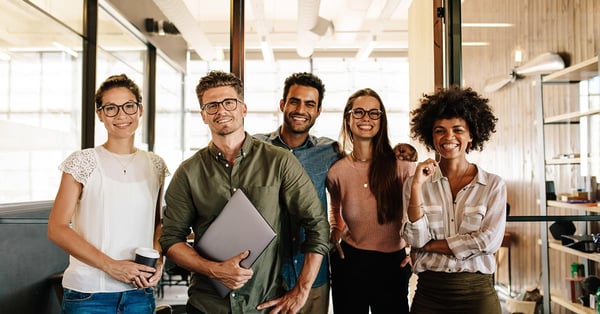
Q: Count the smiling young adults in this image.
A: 5